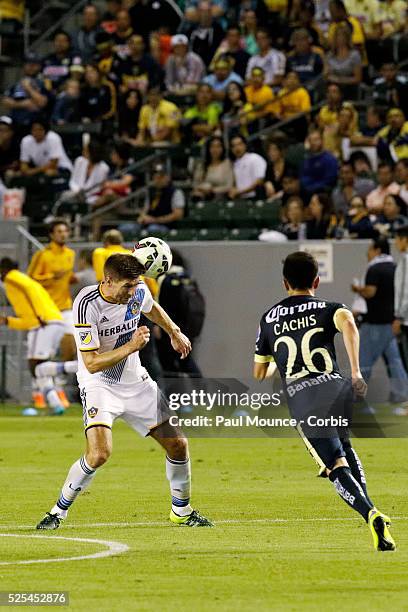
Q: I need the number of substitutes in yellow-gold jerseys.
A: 3